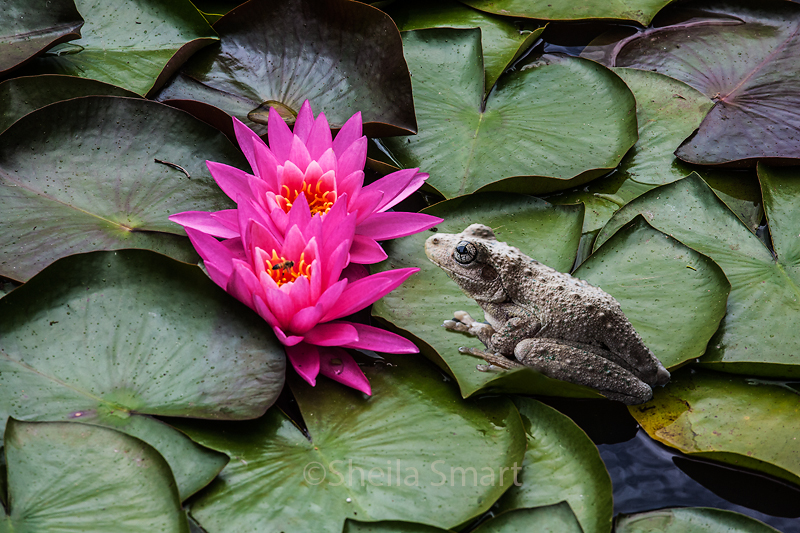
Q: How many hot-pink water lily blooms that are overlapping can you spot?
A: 2